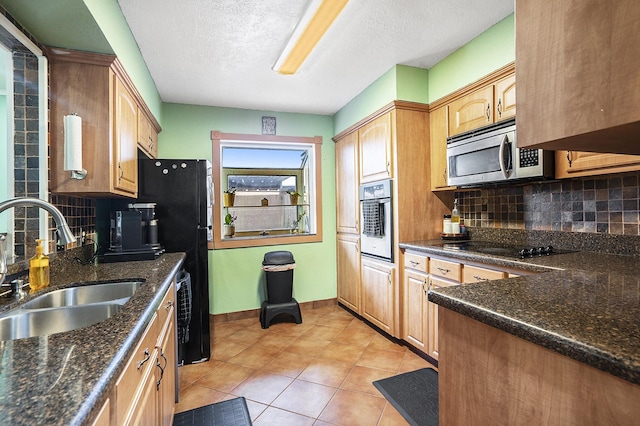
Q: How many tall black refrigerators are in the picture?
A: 1